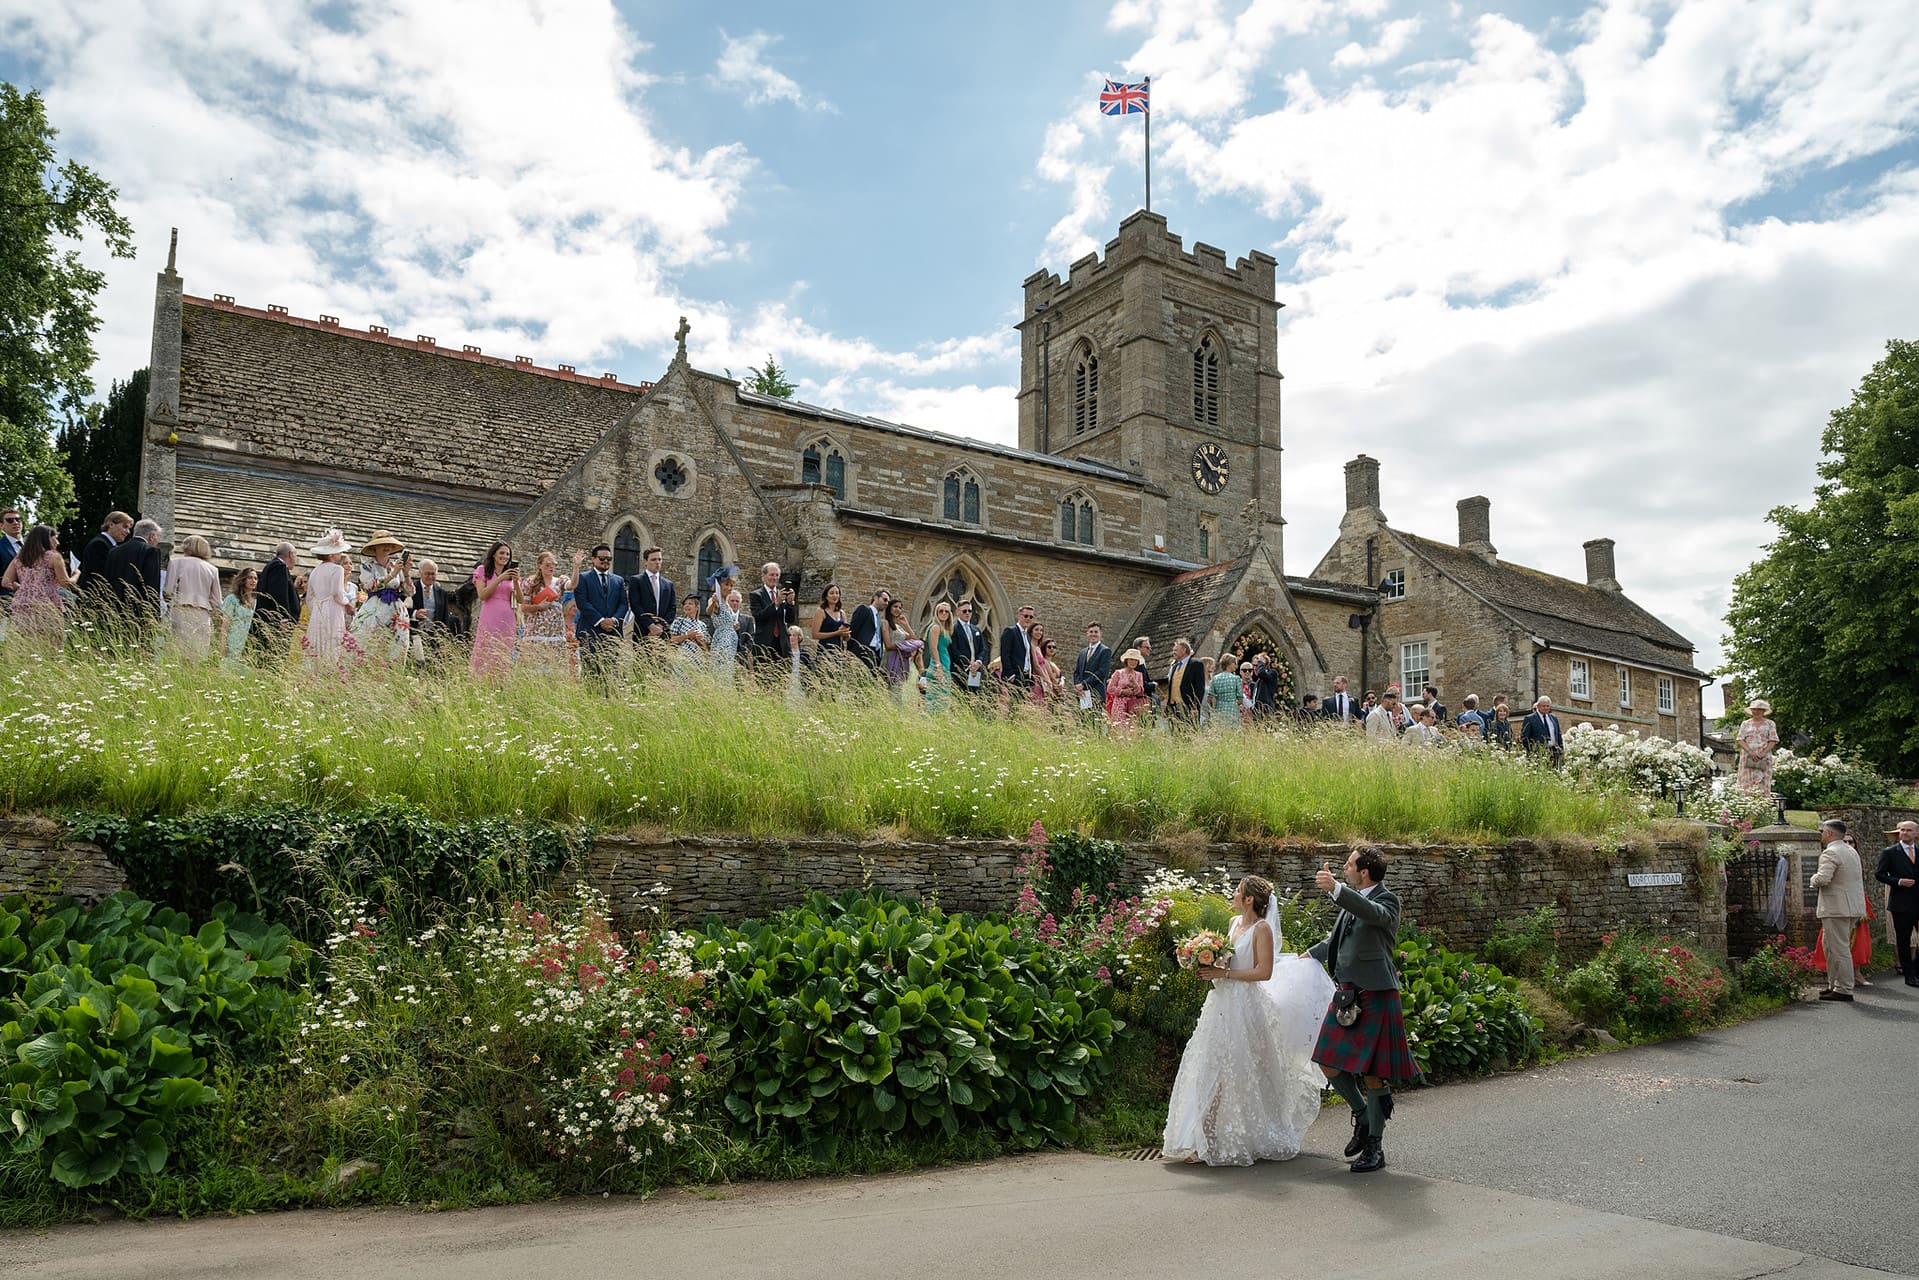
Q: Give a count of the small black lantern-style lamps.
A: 2